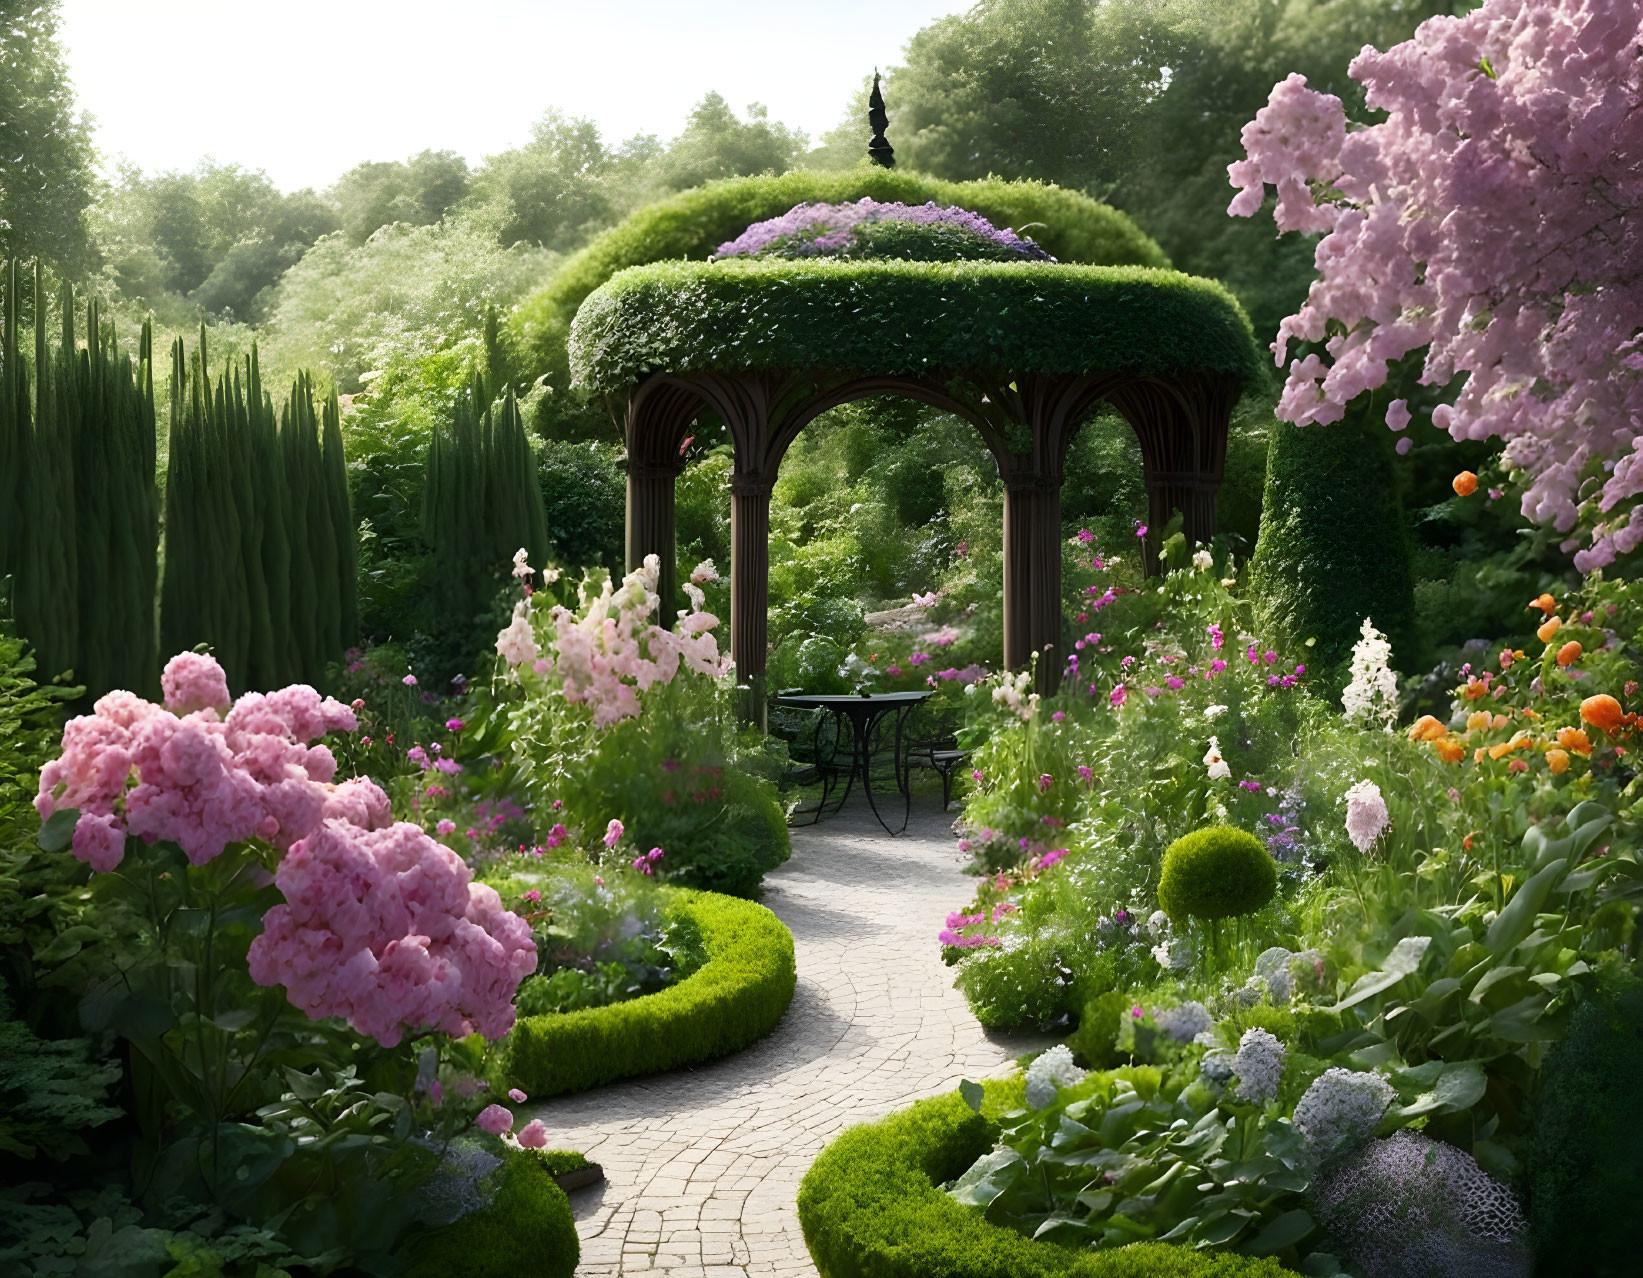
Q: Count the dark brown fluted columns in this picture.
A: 4